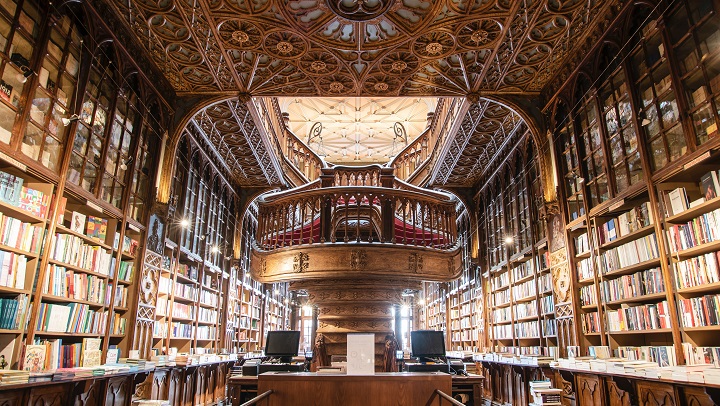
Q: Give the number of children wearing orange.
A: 0